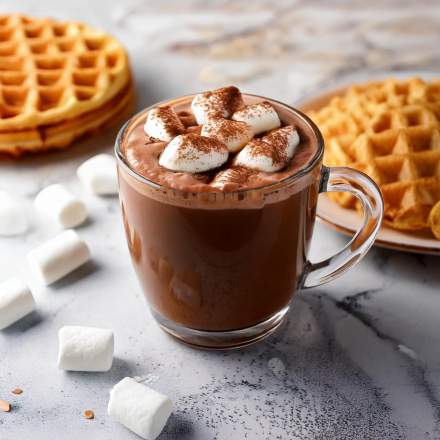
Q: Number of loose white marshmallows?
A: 7